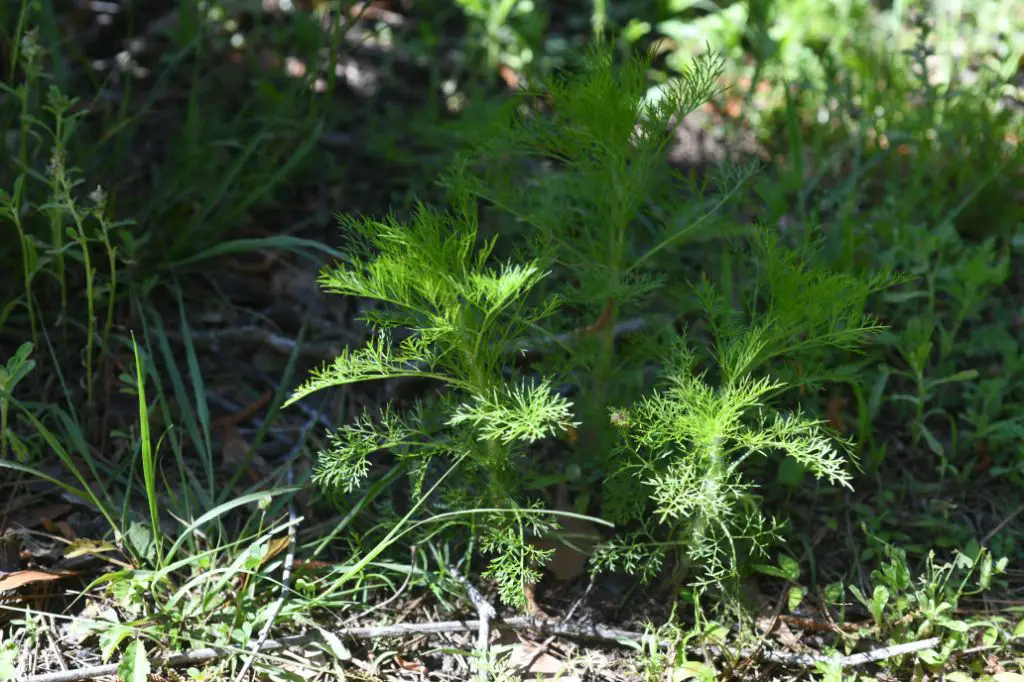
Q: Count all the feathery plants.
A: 3